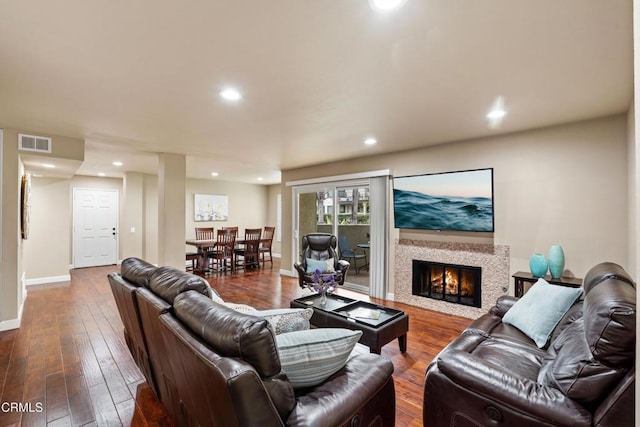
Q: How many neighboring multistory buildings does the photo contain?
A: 1